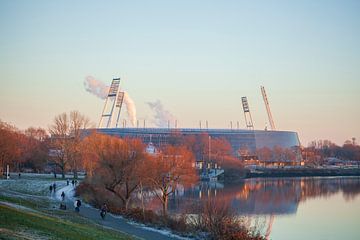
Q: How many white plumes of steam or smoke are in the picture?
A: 2